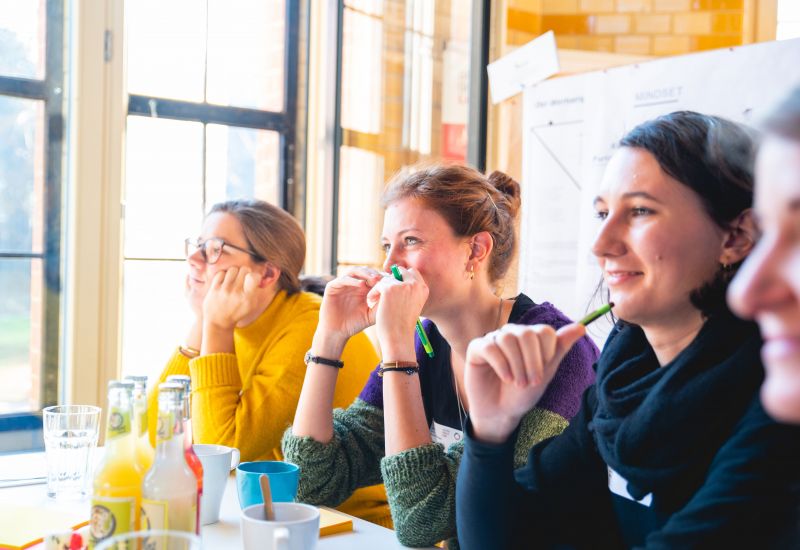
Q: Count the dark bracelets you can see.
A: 2